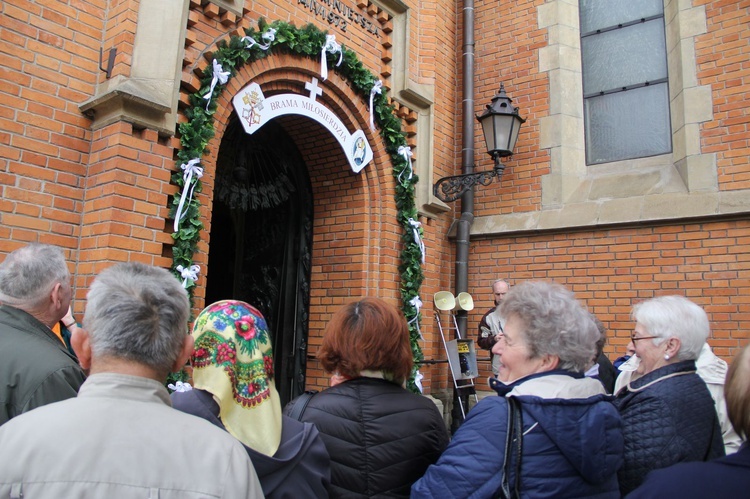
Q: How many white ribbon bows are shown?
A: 11